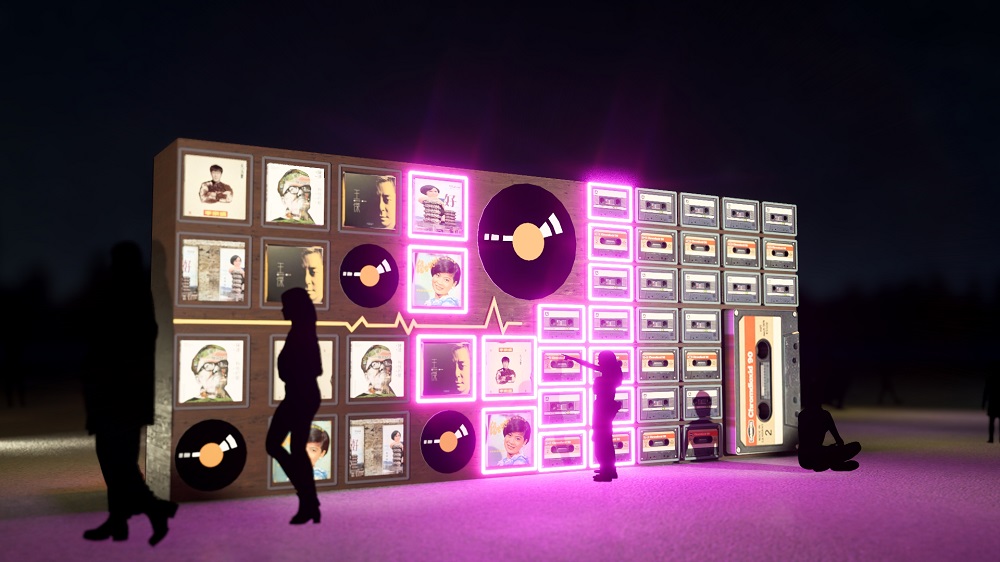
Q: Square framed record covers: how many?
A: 15